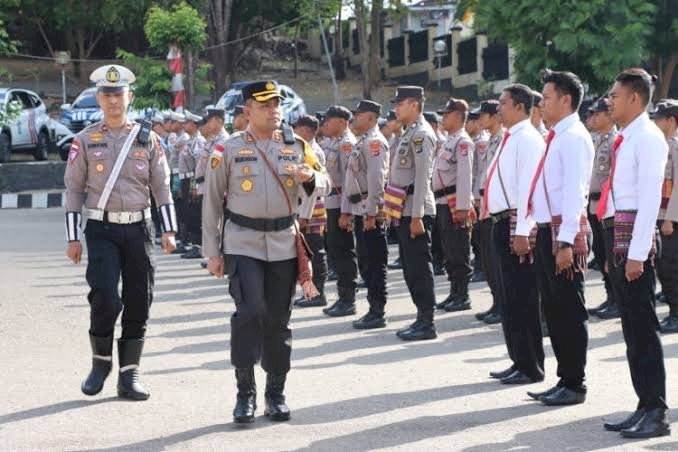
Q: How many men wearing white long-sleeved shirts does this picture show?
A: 3